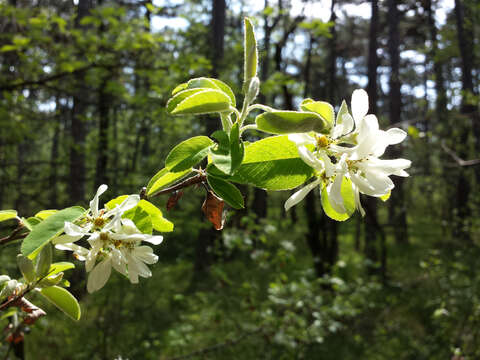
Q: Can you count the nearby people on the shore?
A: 0